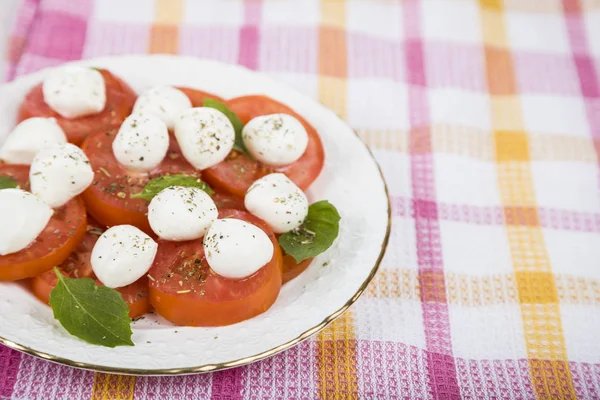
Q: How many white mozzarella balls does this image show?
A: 12